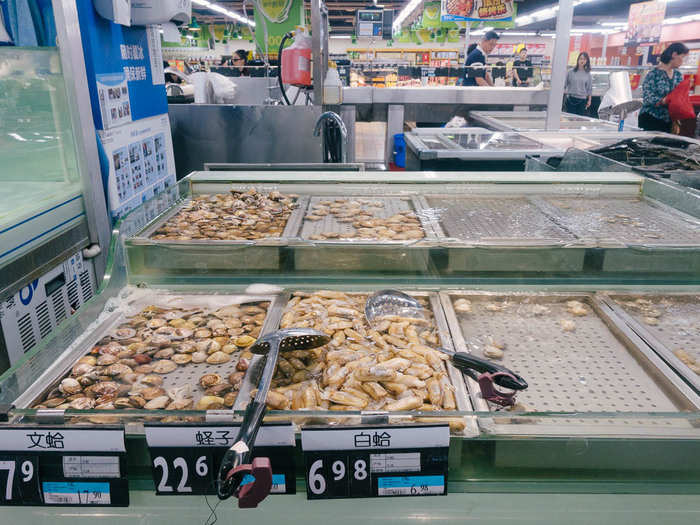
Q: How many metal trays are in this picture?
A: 8